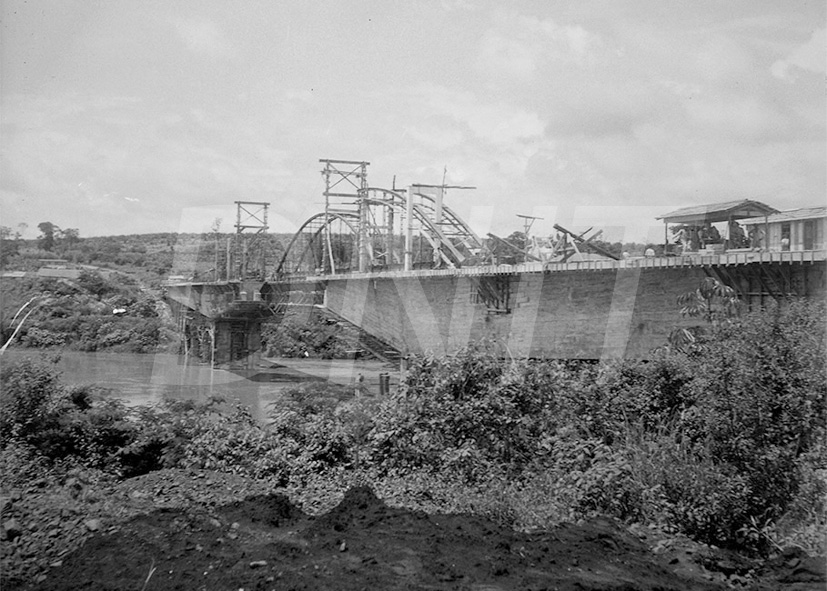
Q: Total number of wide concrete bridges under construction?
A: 1